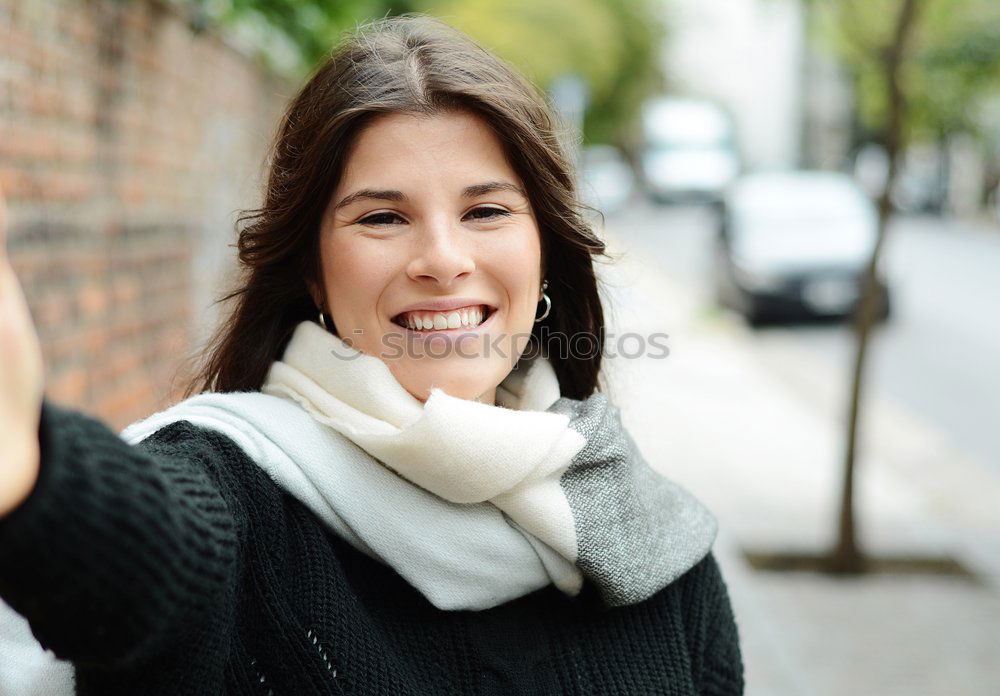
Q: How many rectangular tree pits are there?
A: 1